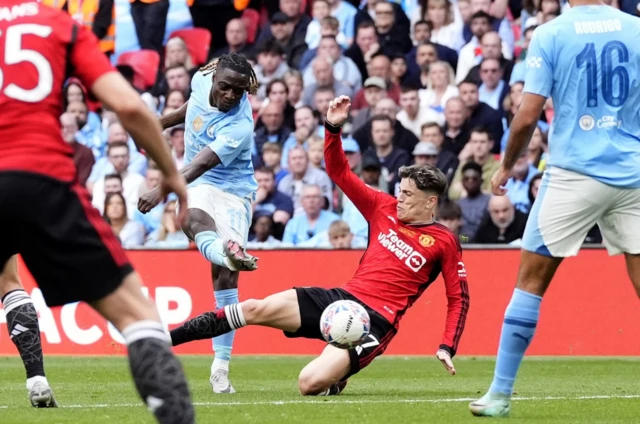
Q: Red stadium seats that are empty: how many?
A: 3